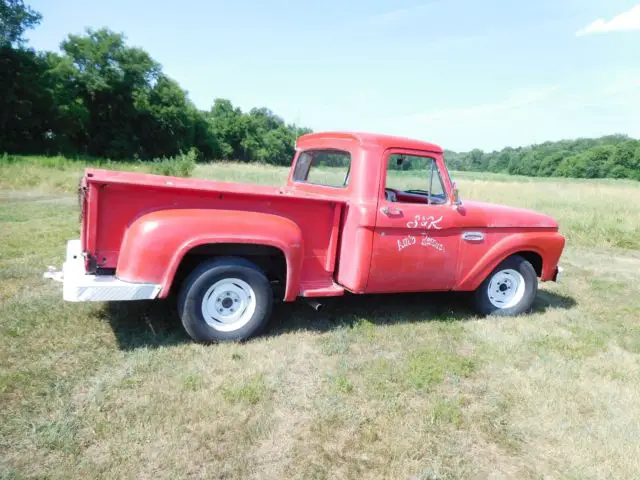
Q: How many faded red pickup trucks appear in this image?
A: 1